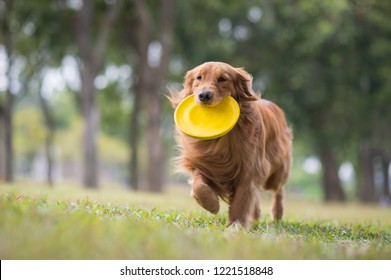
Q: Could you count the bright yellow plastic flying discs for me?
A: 1